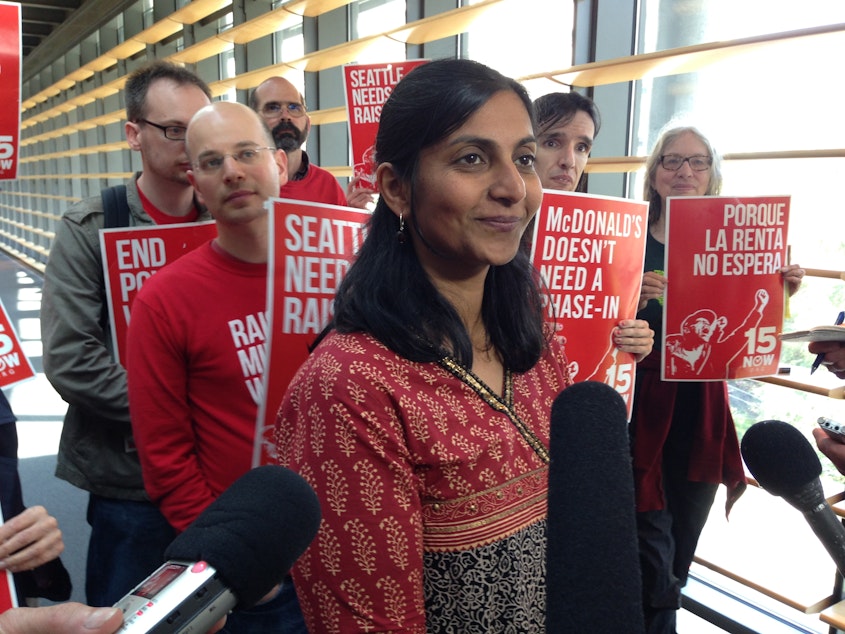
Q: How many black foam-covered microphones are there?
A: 3